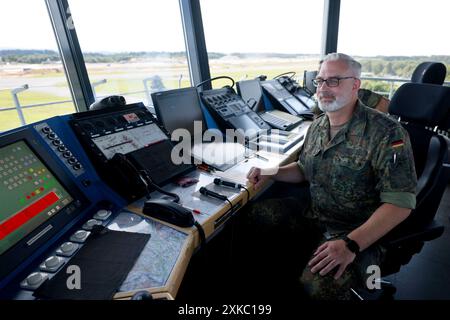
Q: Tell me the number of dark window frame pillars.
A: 3